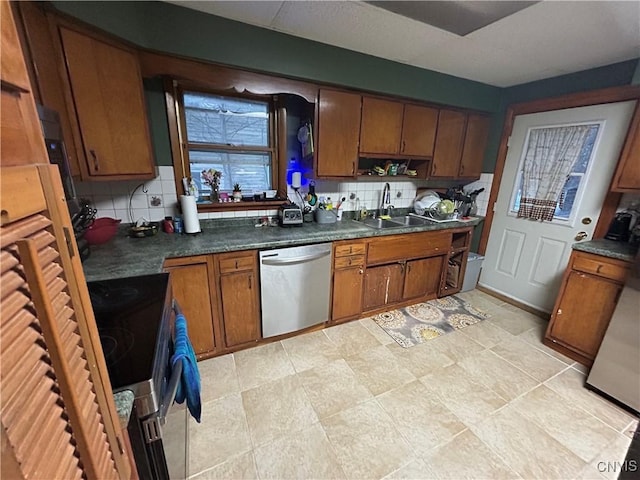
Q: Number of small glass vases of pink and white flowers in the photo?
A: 1